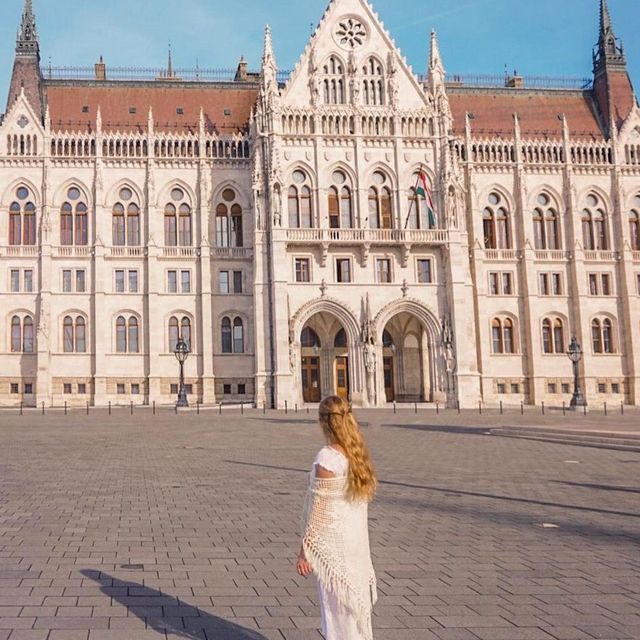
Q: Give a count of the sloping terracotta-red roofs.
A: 2